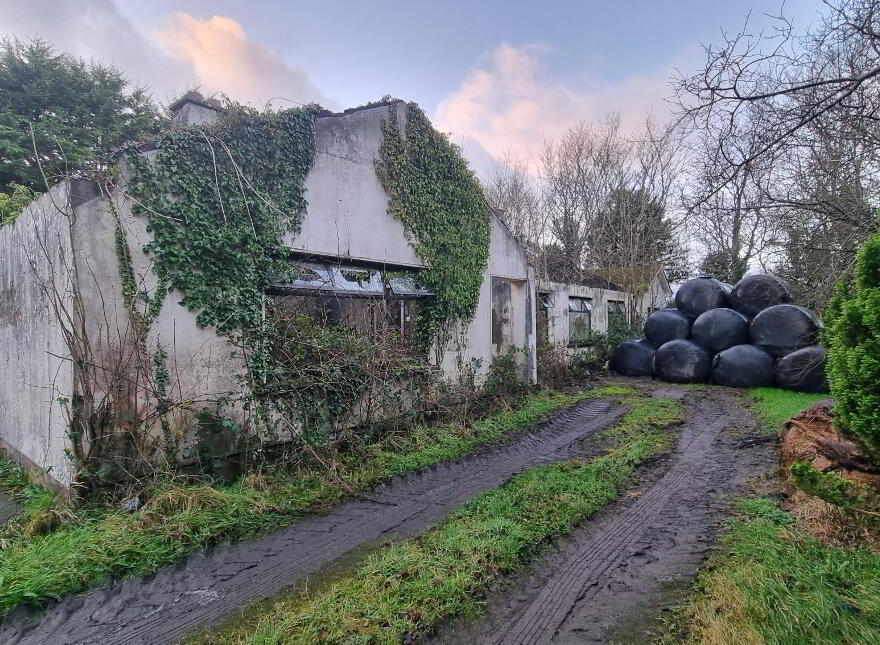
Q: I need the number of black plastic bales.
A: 9